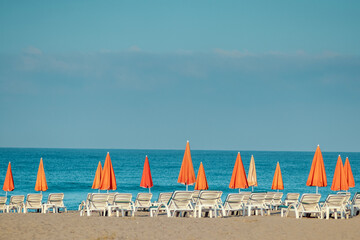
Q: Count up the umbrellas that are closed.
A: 13